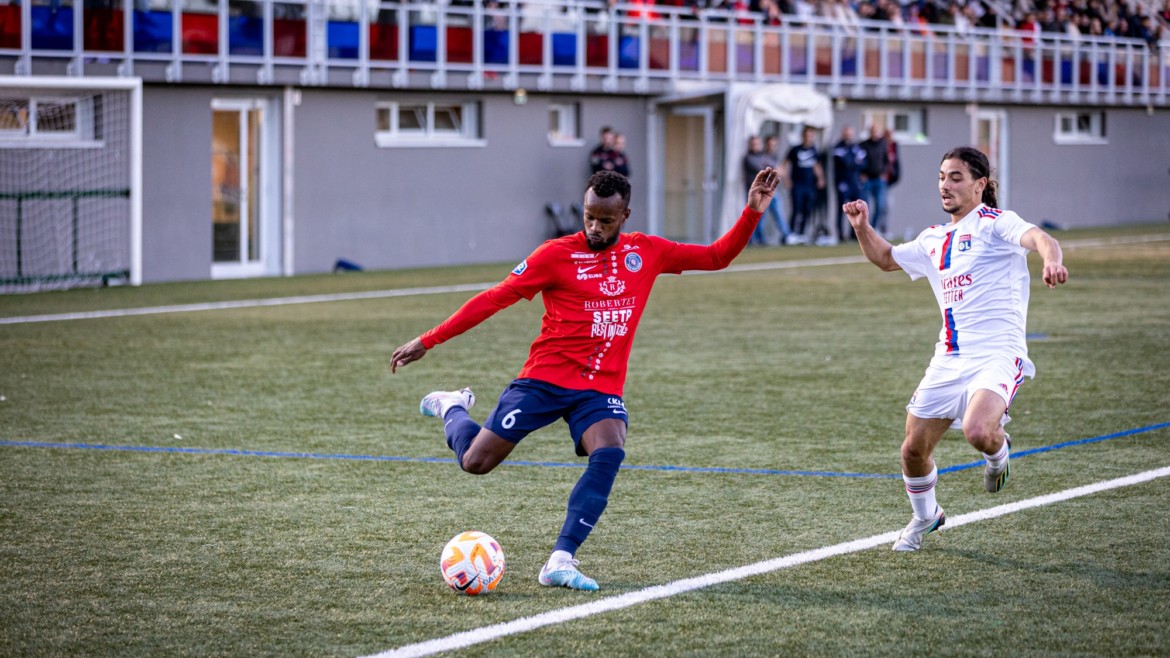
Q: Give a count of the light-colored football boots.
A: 4